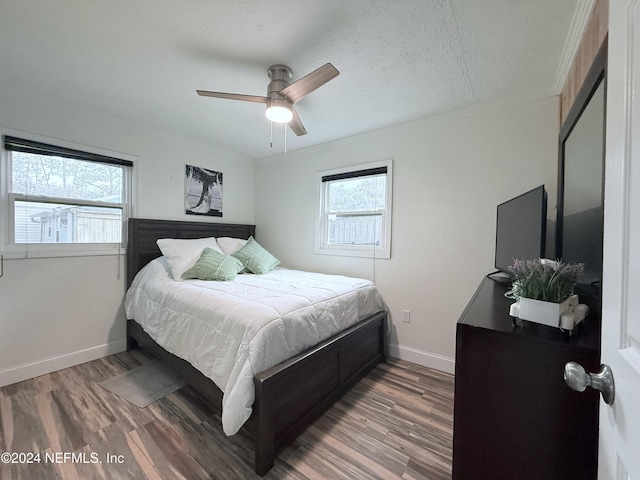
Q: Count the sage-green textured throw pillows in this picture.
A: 2